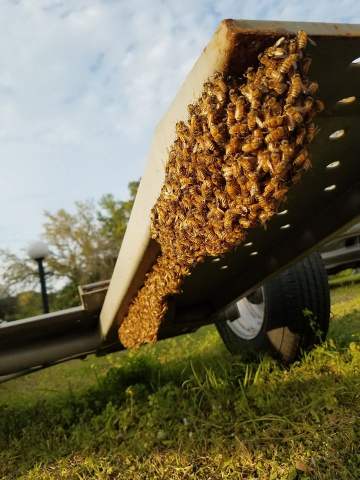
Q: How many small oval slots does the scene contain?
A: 11